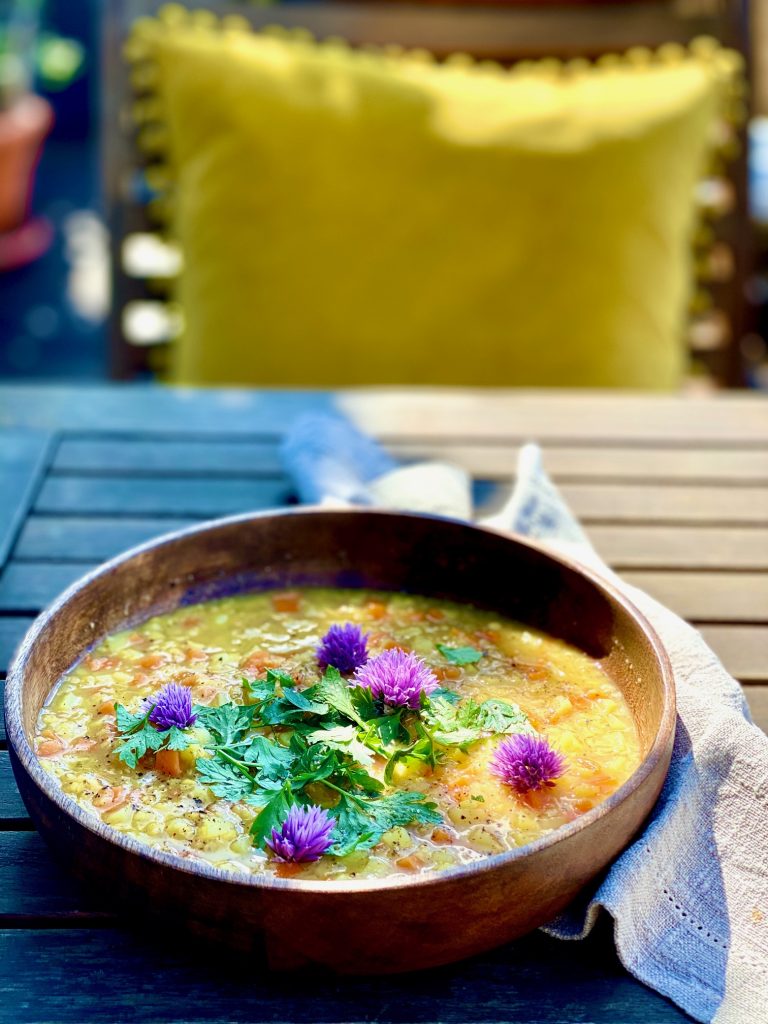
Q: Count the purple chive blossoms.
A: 5